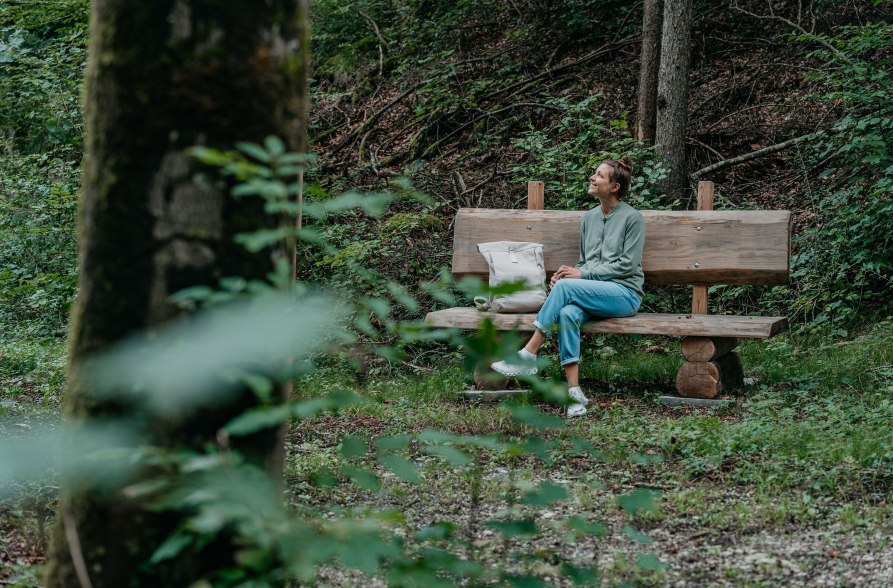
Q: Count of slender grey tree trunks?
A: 2